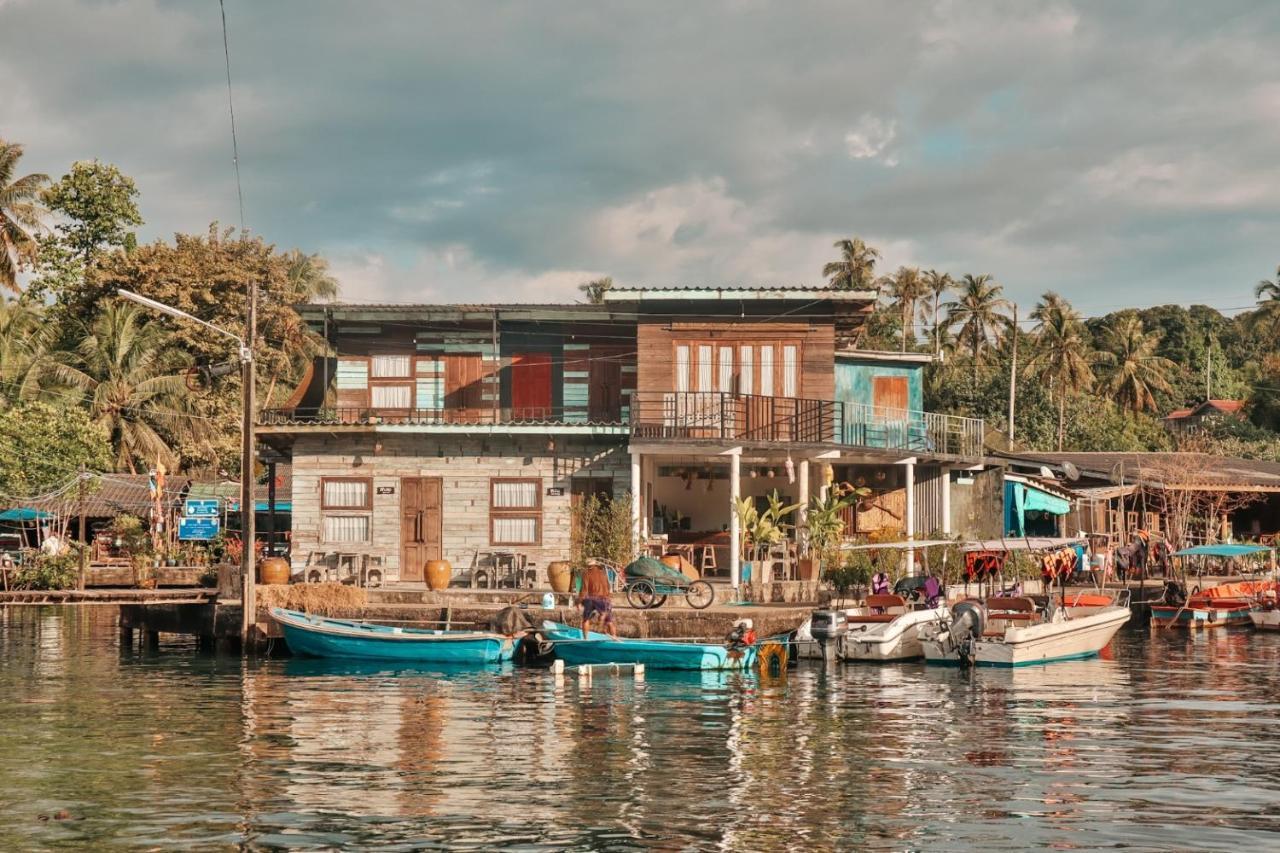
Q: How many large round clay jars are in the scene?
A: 3